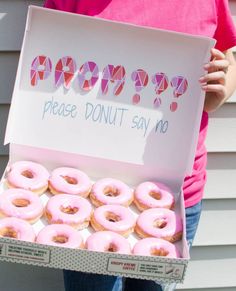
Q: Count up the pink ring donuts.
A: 12